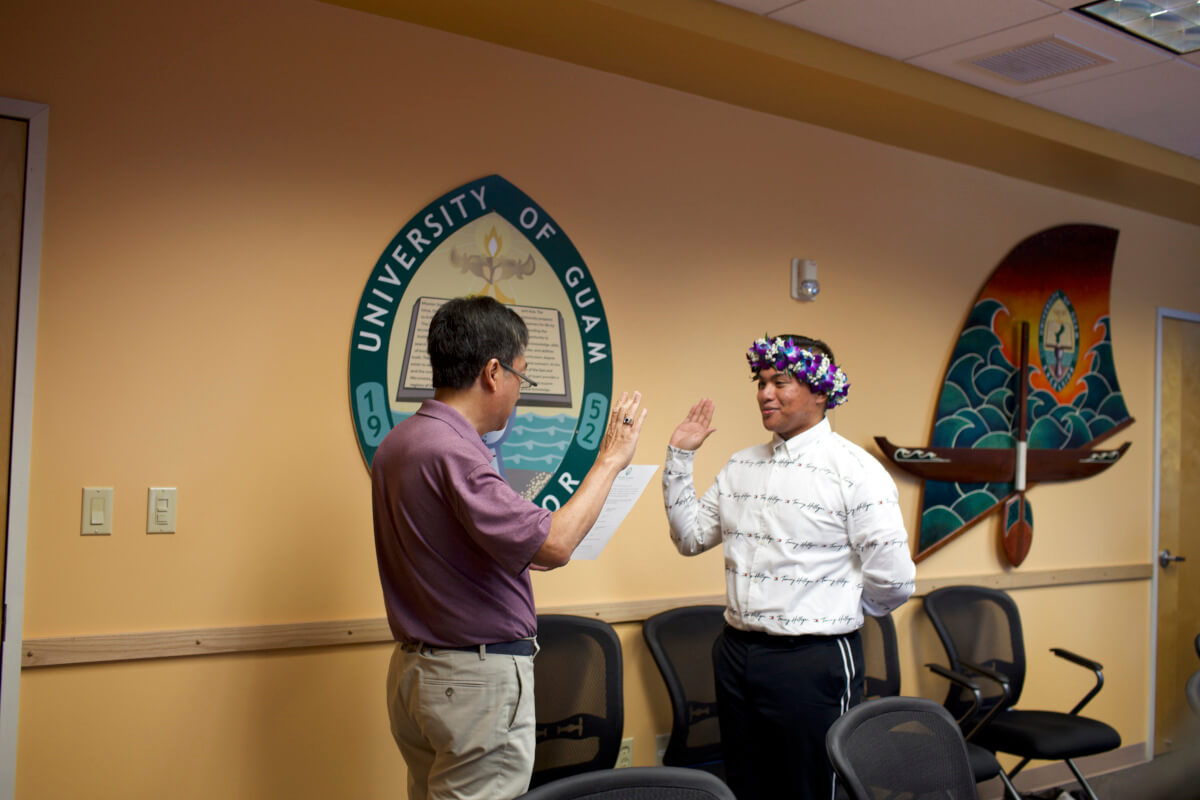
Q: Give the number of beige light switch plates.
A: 2